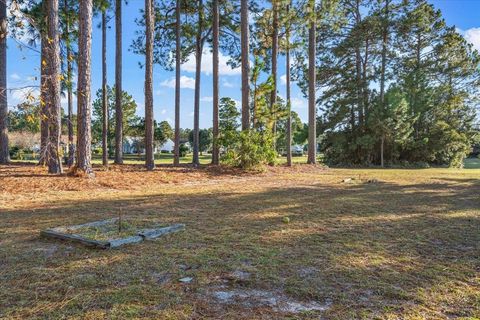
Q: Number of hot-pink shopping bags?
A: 0